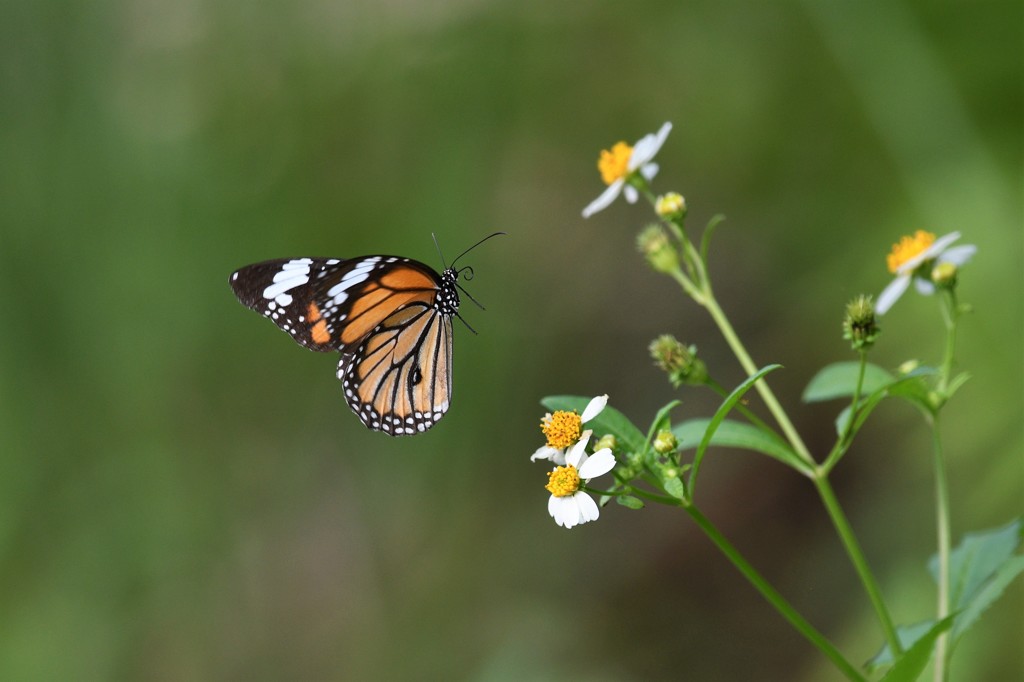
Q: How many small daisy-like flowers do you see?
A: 4